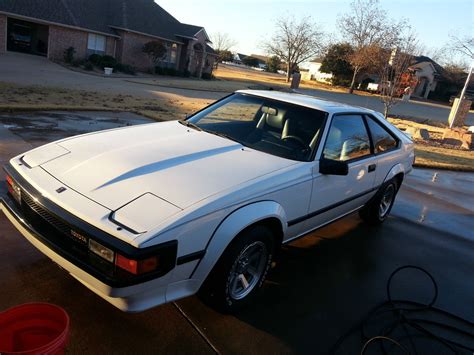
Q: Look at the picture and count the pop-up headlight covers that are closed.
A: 2